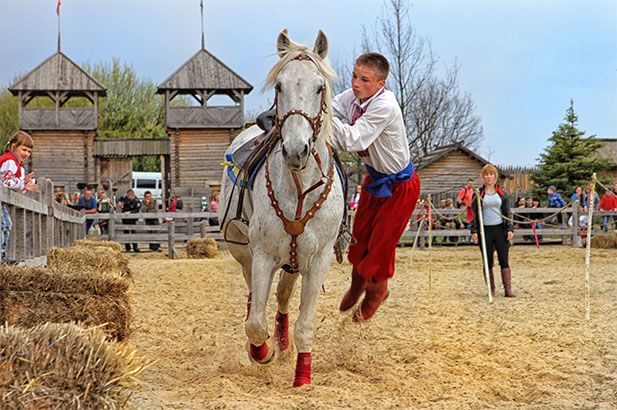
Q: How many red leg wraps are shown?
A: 4